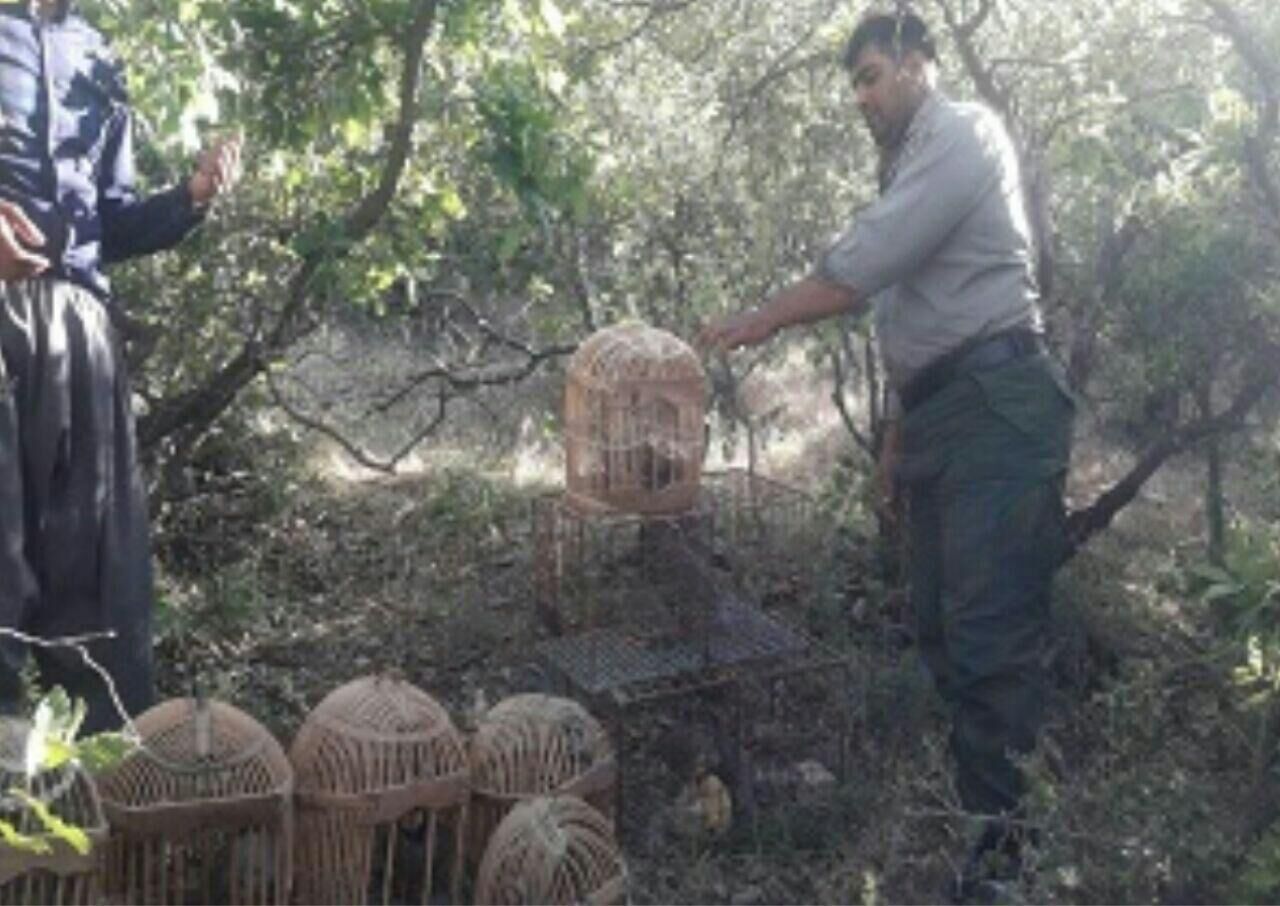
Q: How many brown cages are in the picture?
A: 6